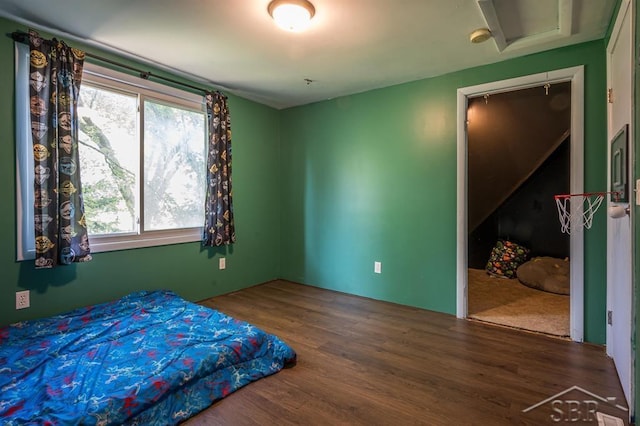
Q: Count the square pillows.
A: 1